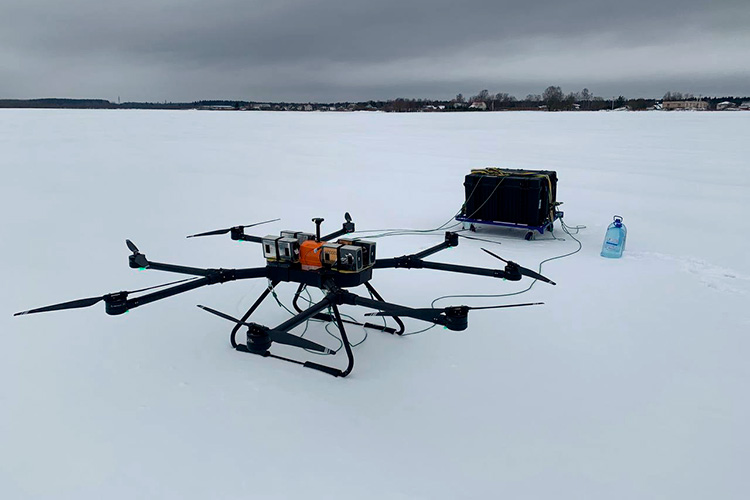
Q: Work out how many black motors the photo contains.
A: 8